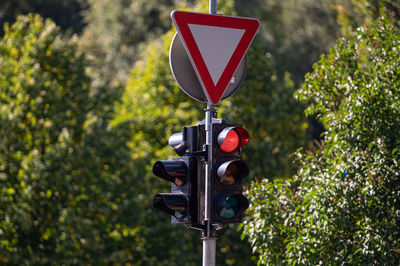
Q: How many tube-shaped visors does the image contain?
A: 6